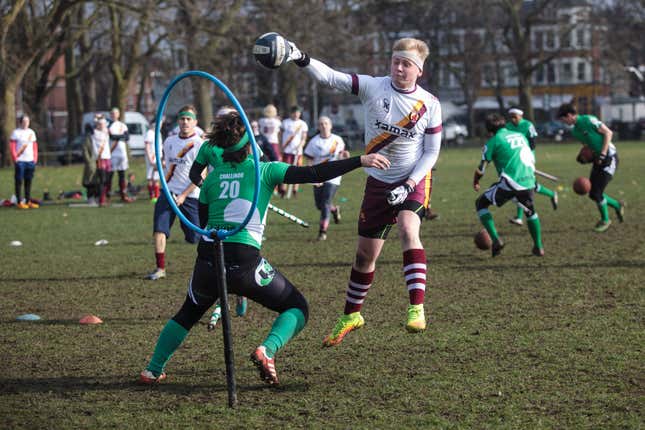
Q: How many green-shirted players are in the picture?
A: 5